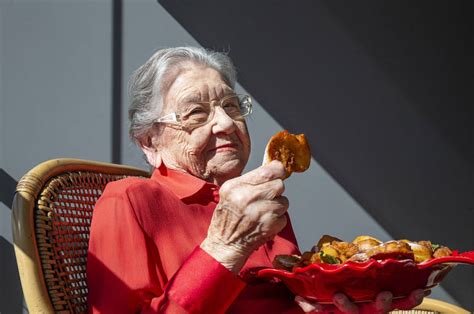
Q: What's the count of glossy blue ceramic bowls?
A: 0